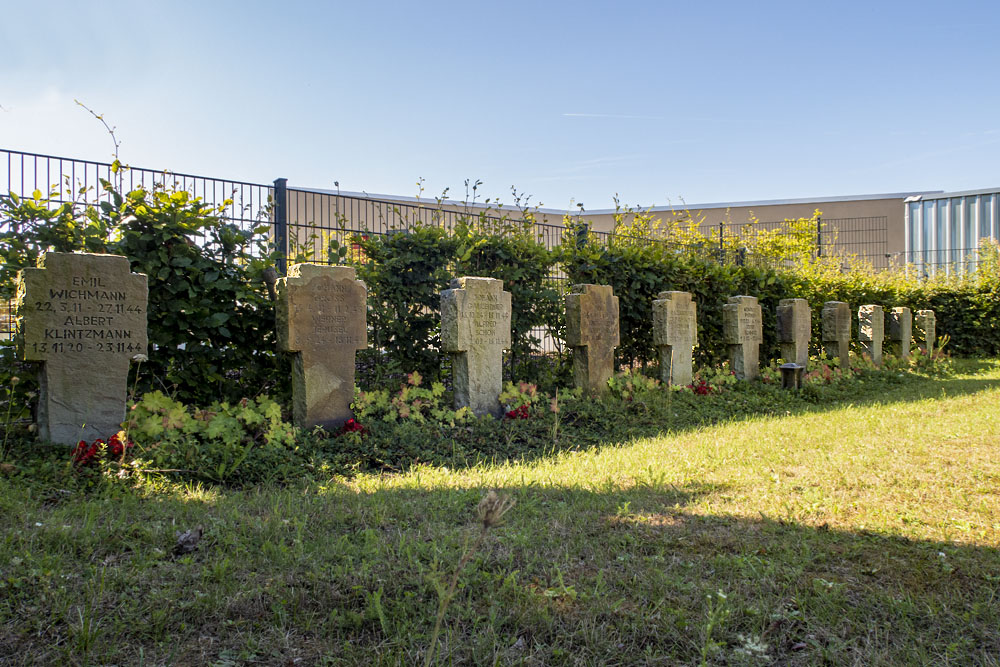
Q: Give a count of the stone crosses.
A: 11